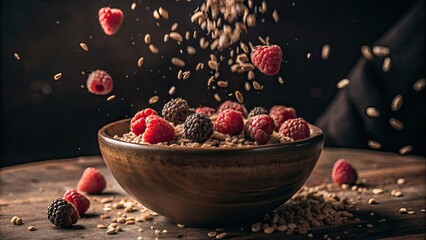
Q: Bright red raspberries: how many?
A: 14